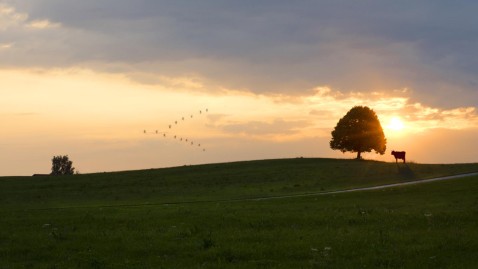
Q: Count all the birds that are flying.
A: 15